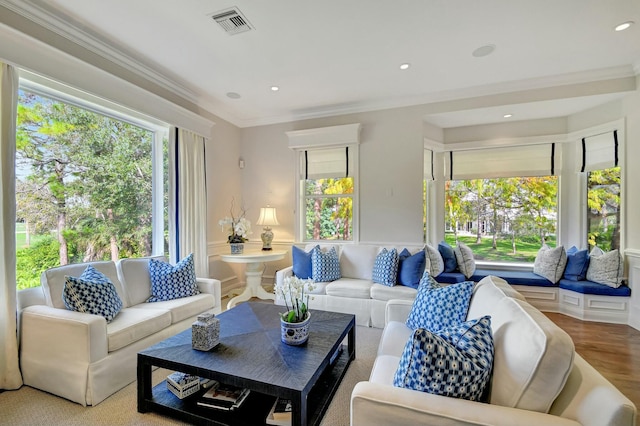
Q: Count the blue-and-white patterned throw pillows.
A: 6